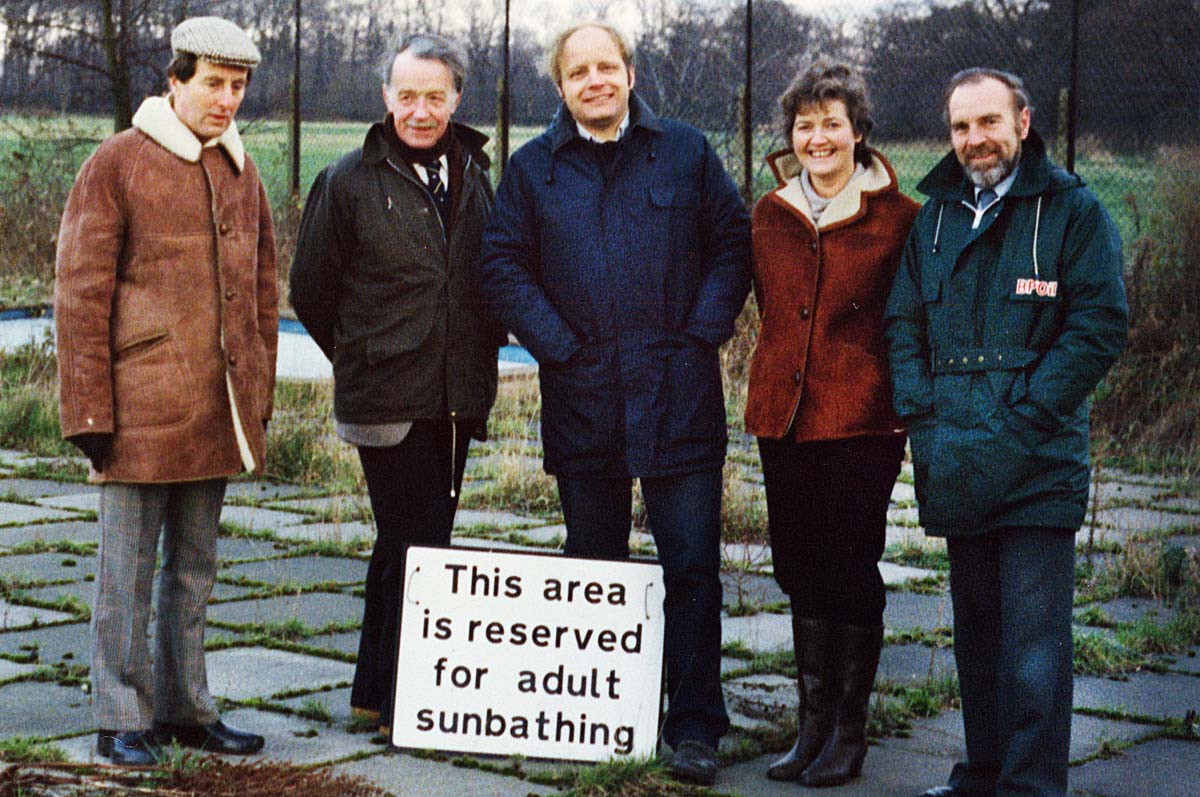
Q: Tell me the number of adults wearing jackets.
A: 5